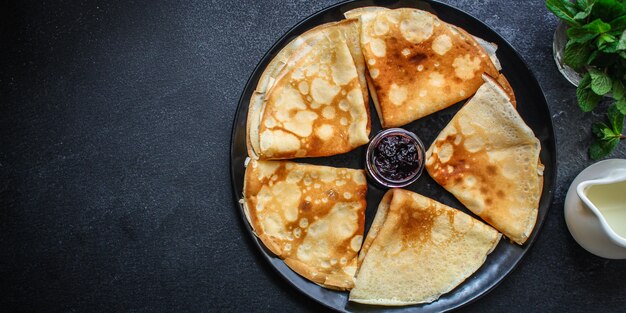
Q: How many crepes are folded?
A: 5